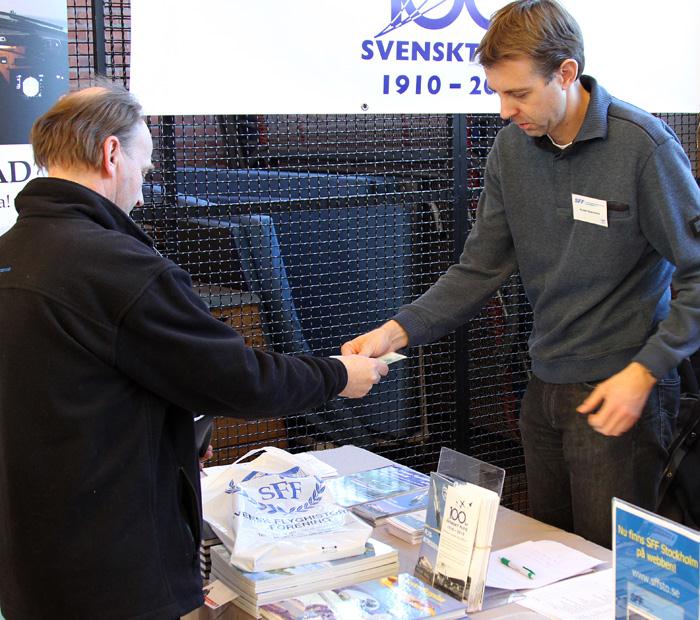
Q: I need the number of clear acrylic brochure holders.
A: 1